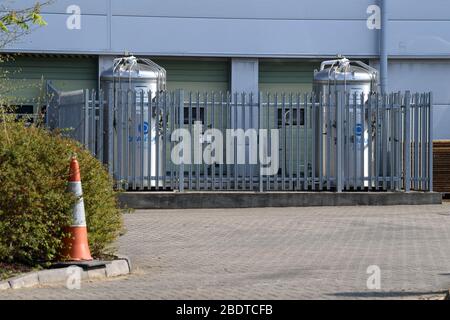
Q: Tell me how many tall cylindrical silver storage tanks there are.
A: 2